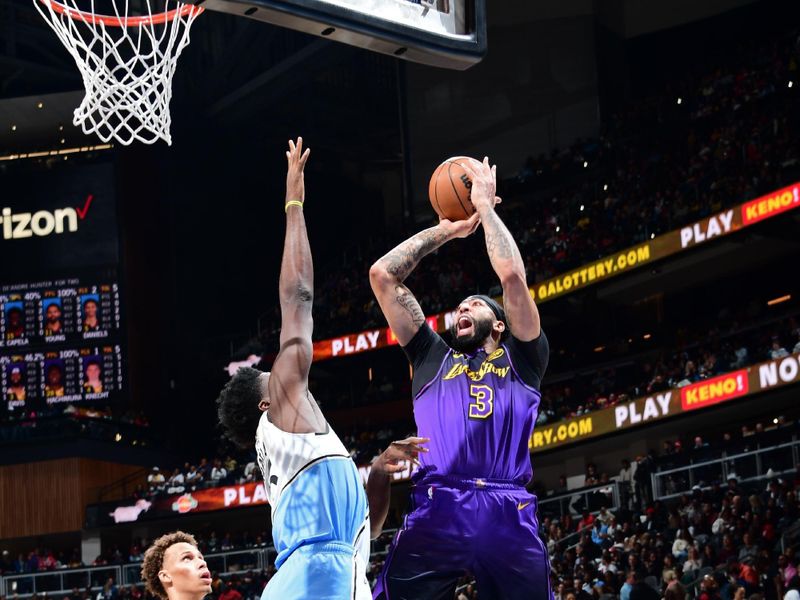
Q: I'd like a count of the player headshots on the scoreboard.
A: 6